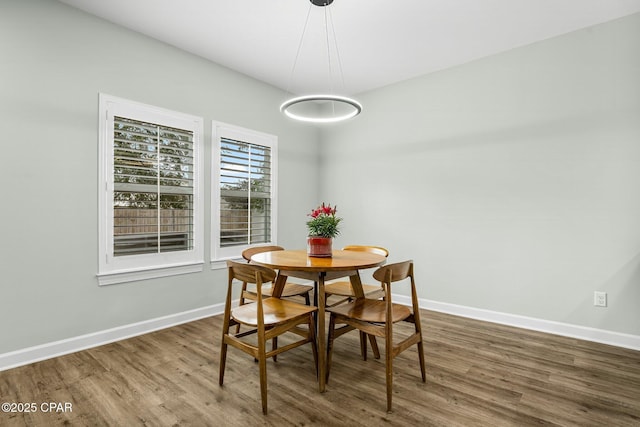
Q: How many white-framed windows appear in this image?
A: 2